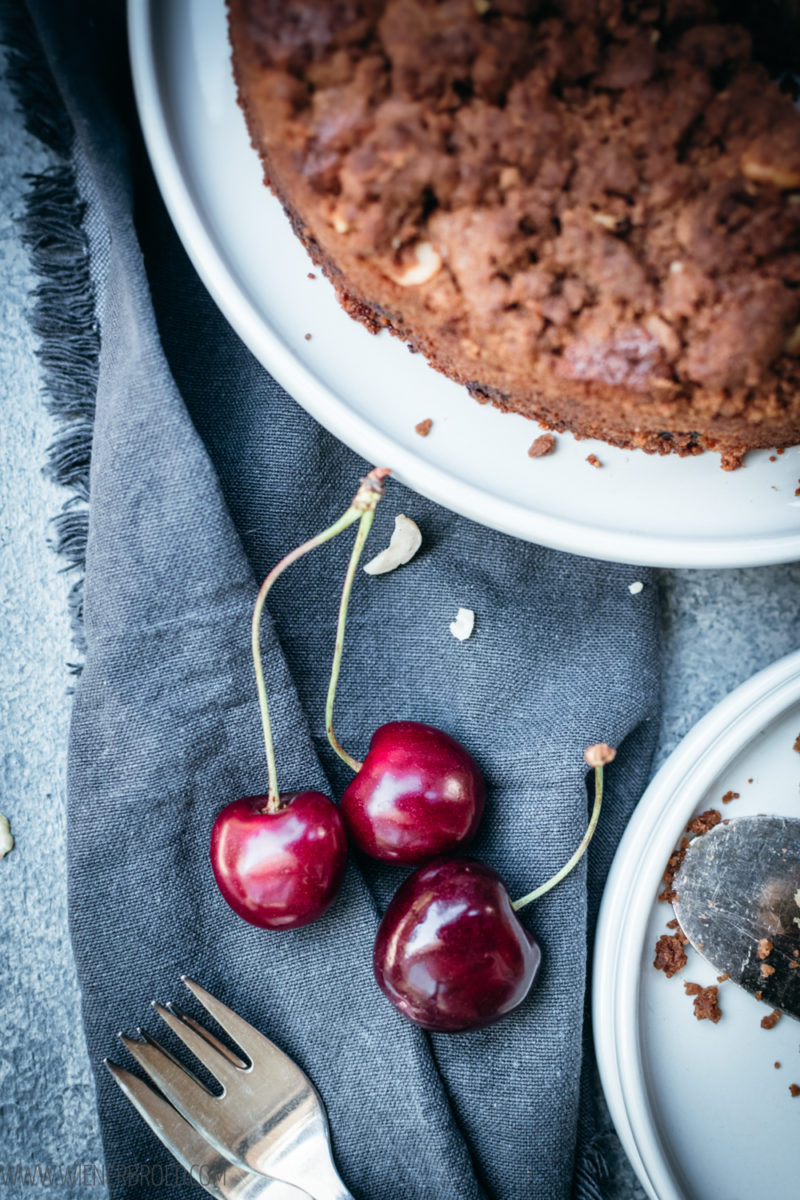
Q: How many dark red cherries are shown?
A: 3